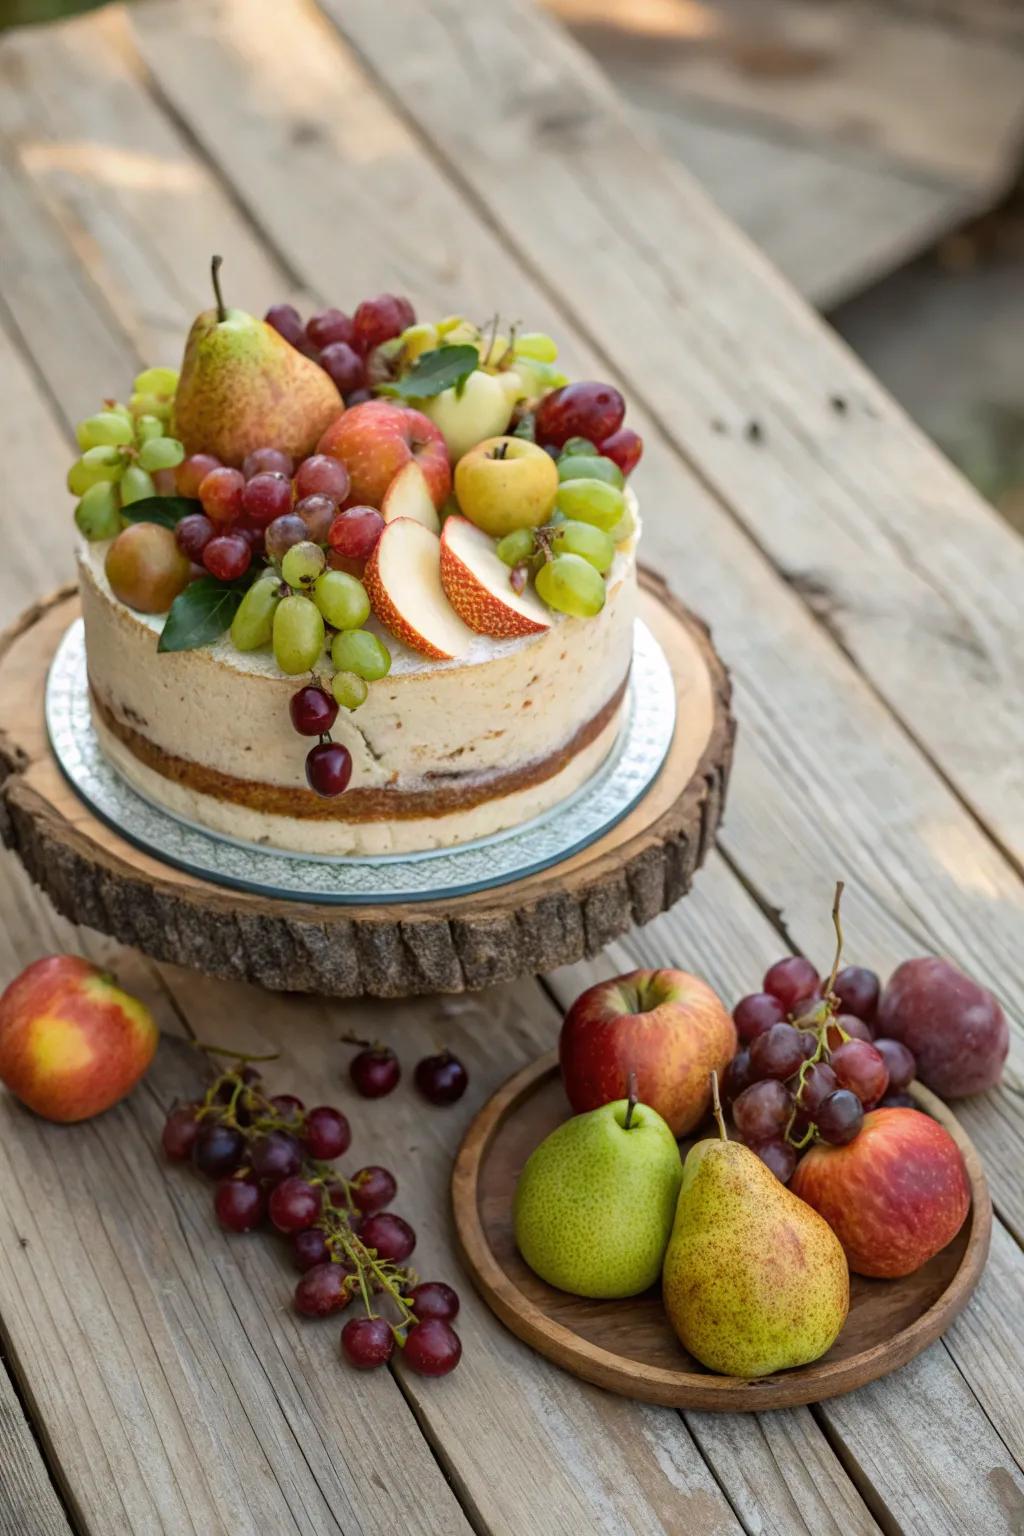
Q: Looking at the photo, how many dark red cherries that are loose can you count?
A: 2